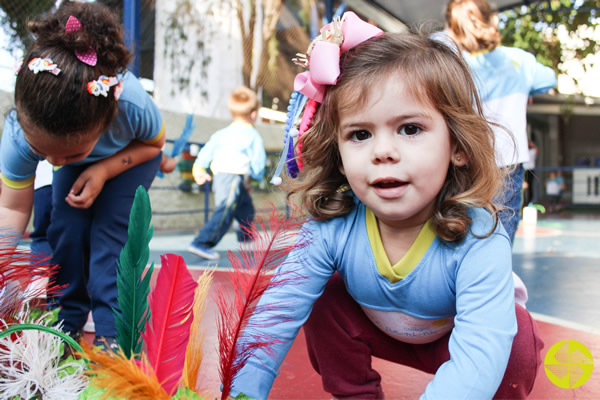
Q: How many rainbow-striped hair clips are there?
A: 2